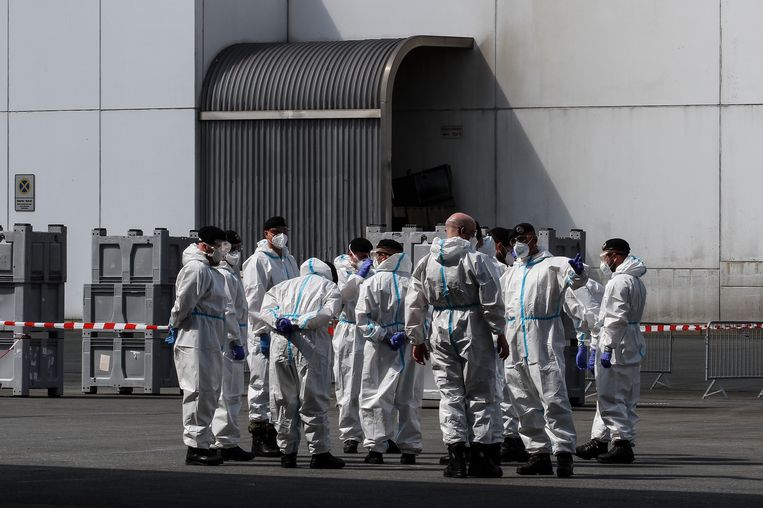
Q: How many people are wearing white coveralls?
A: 12